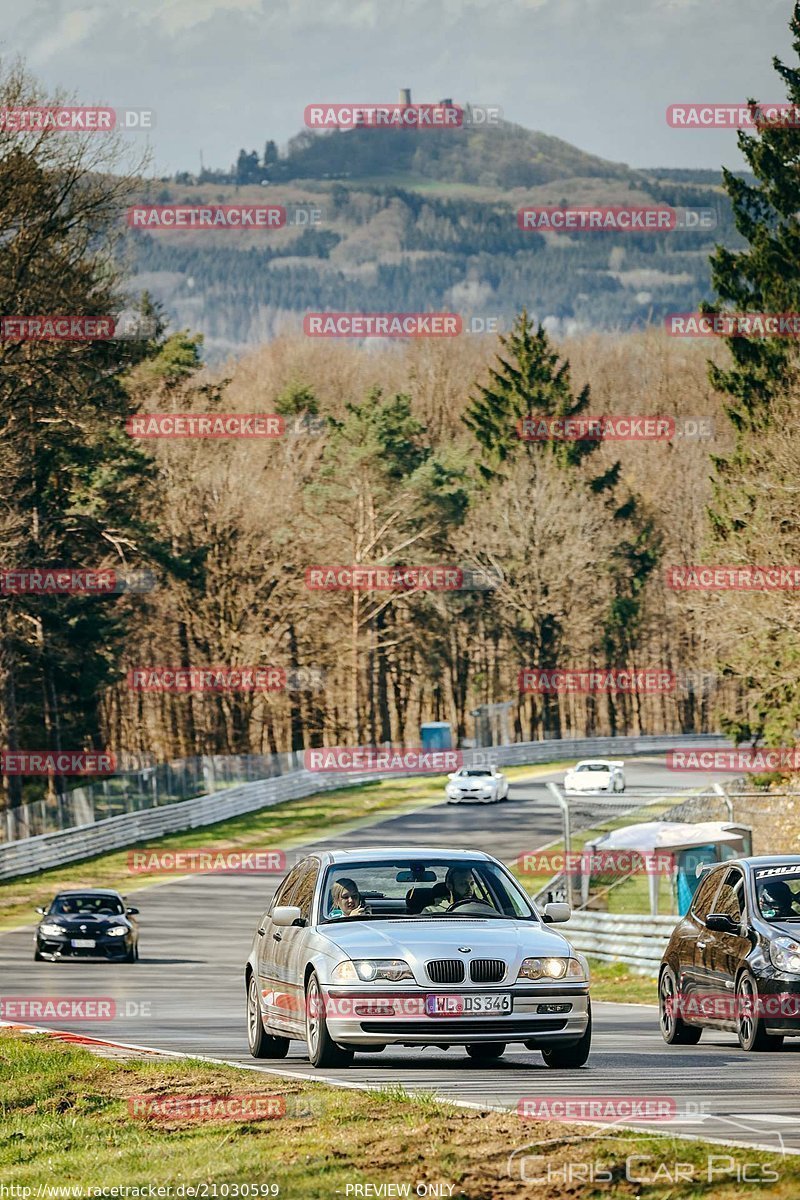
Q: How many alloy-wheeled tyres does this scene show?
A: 4